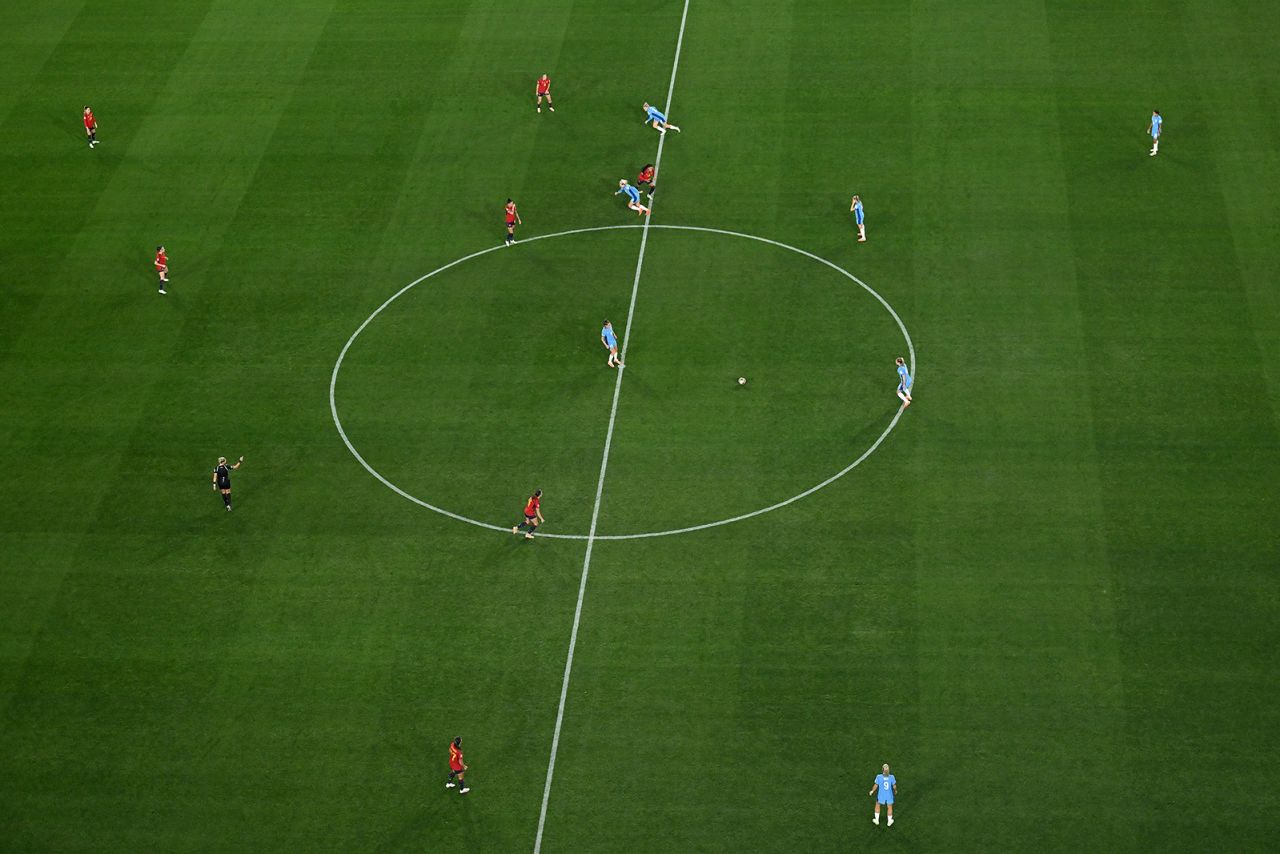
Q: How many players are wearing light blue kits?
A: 7